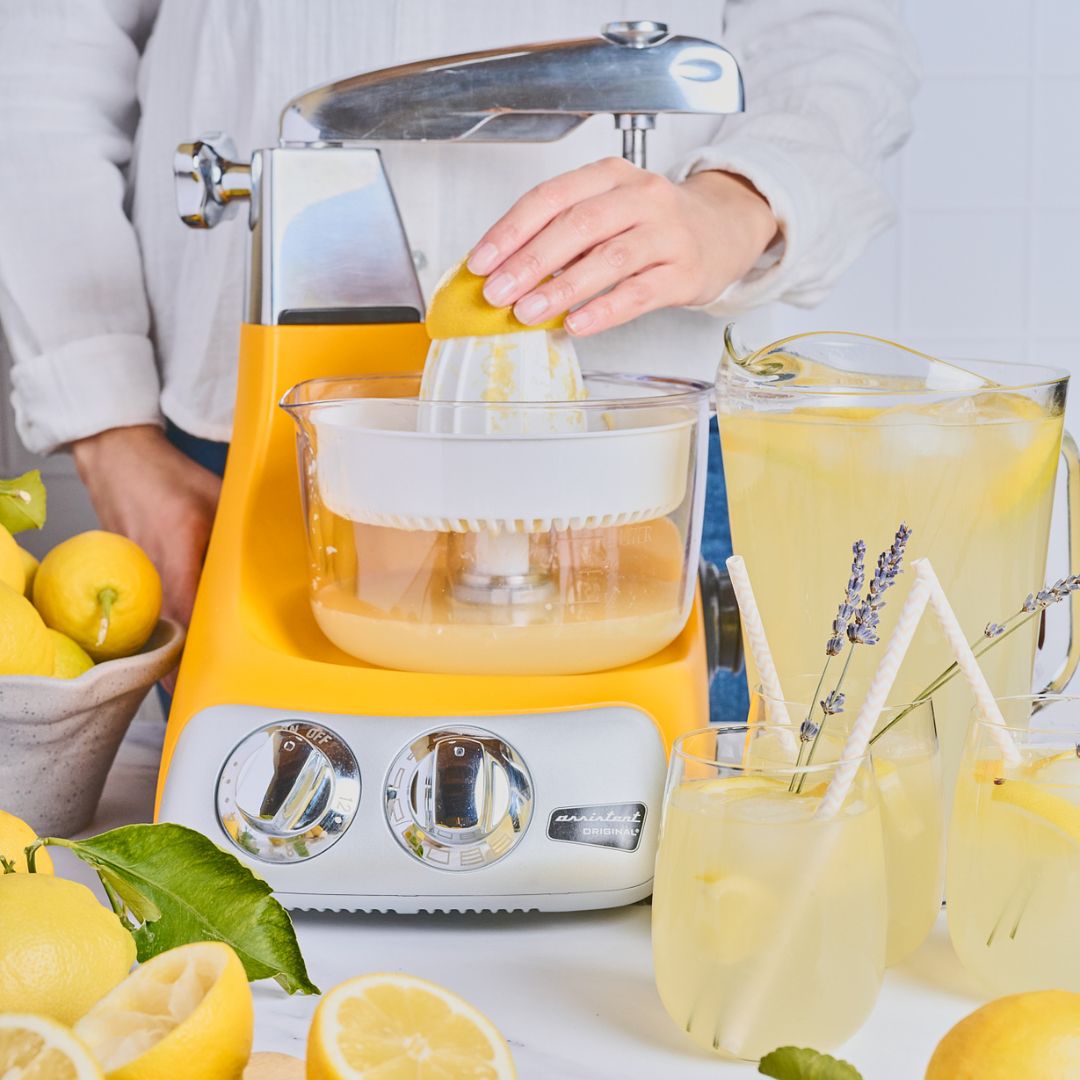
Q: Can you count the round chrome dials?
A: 2